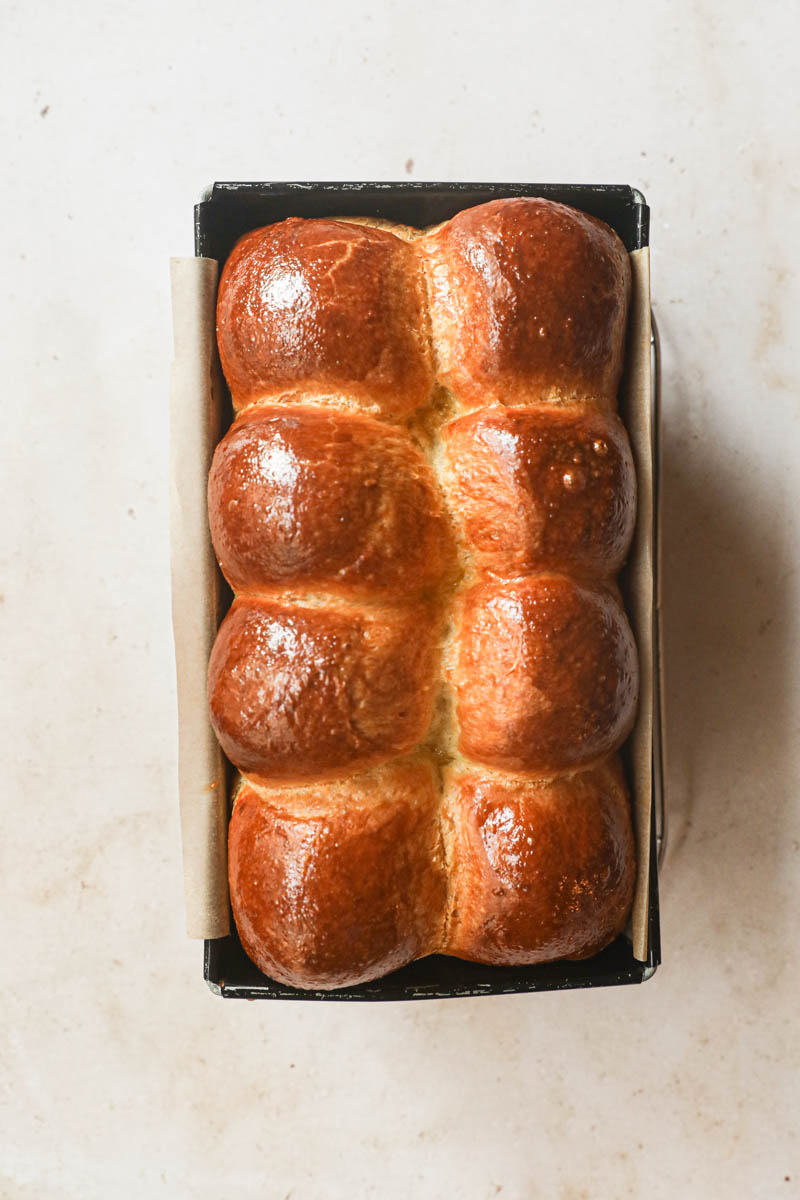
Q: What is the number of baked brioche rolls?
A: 8